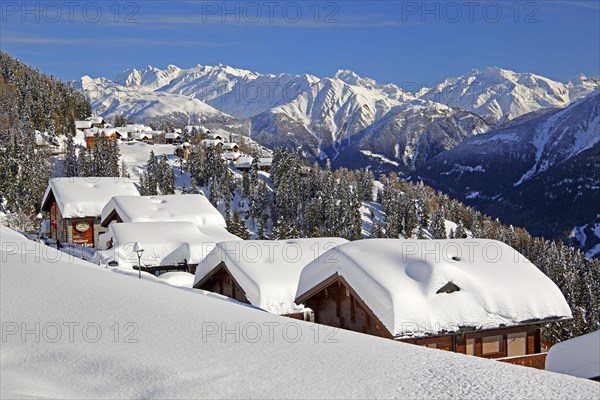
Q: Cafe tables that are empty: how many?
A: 0